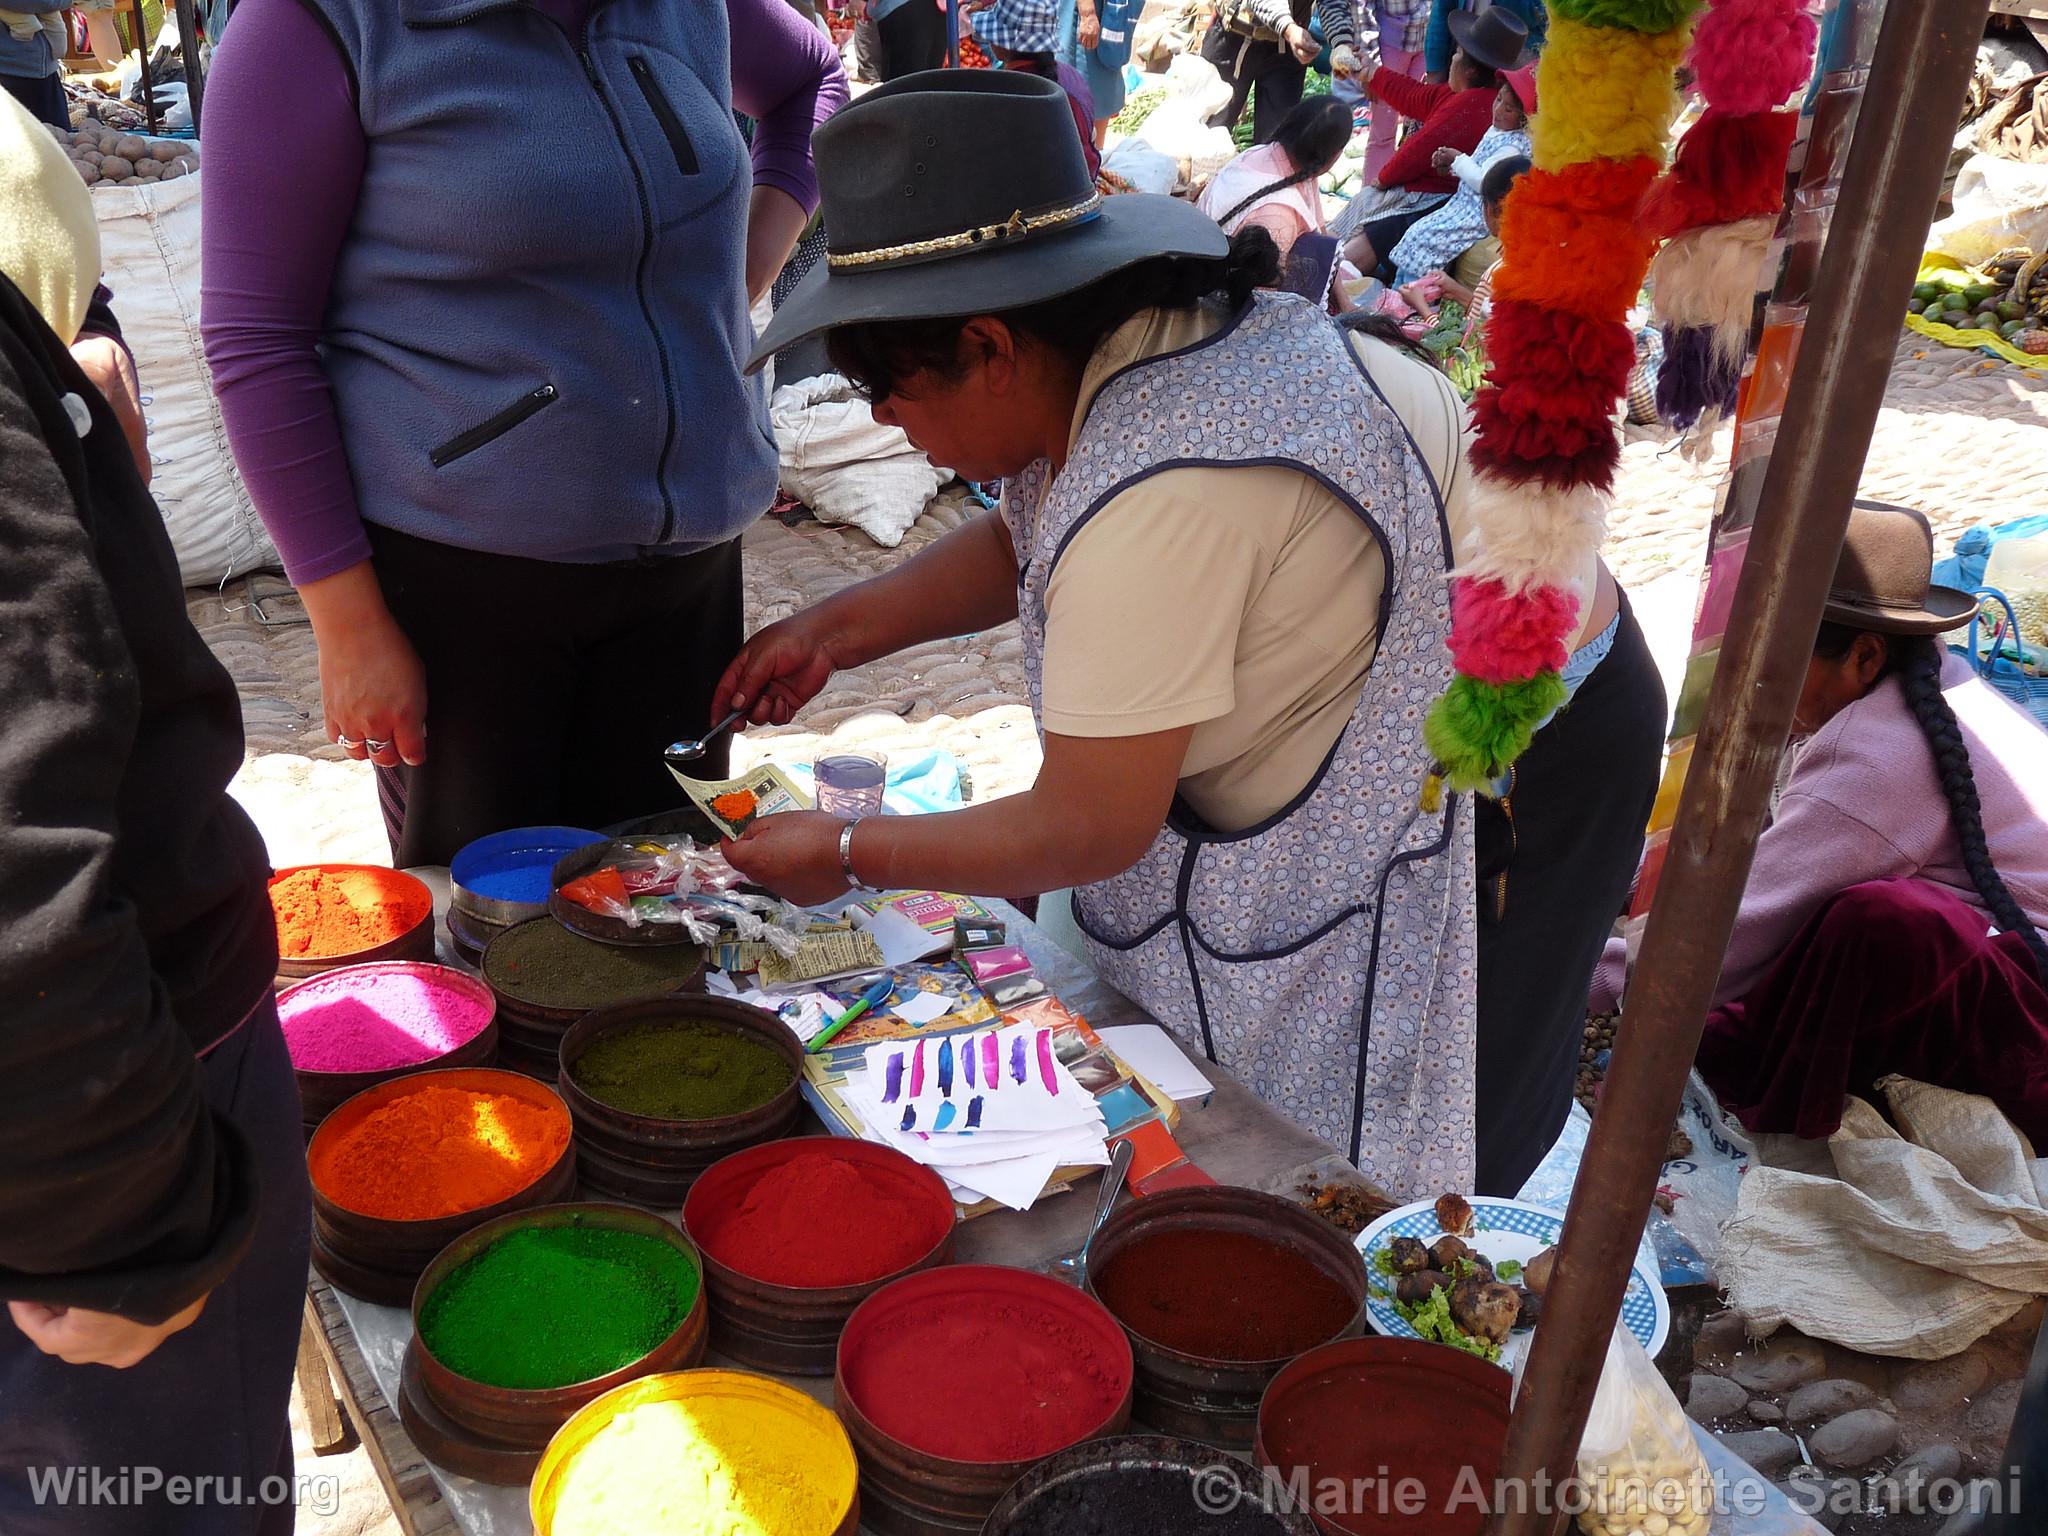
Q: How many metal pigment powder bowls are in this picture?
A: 13